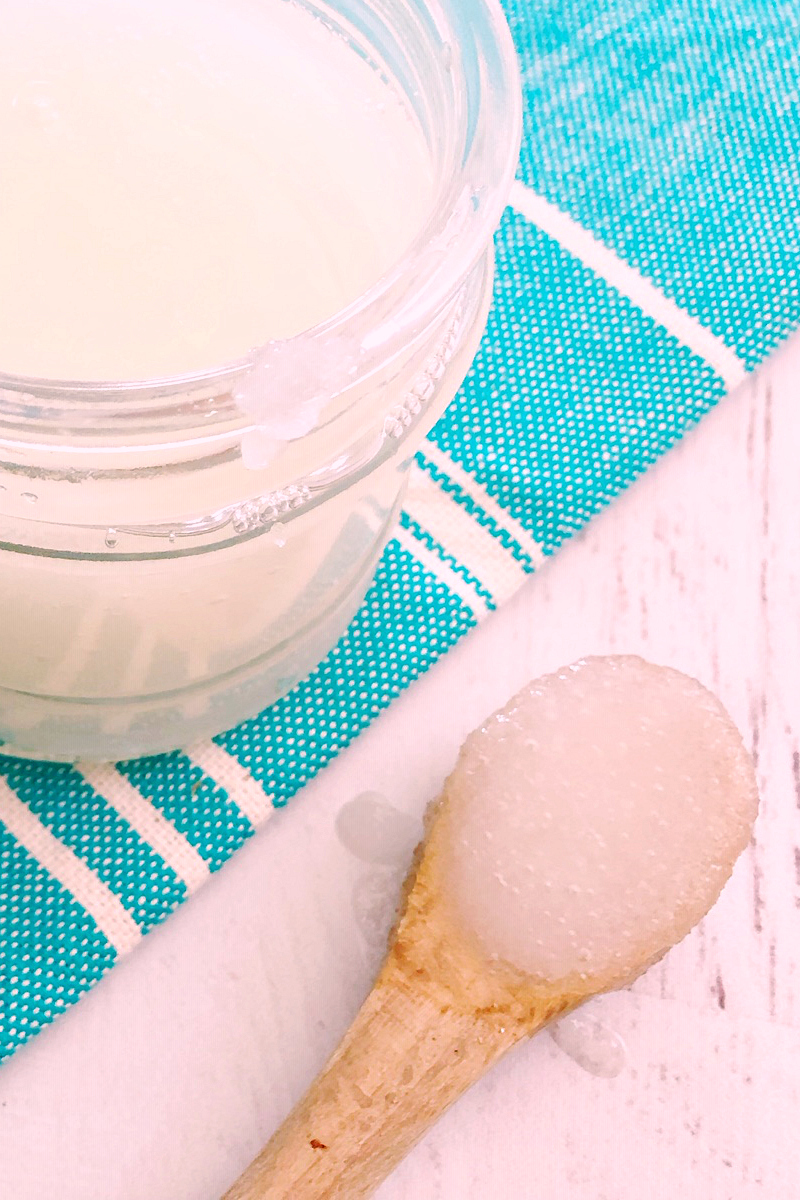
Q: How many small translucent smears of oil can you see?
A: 3